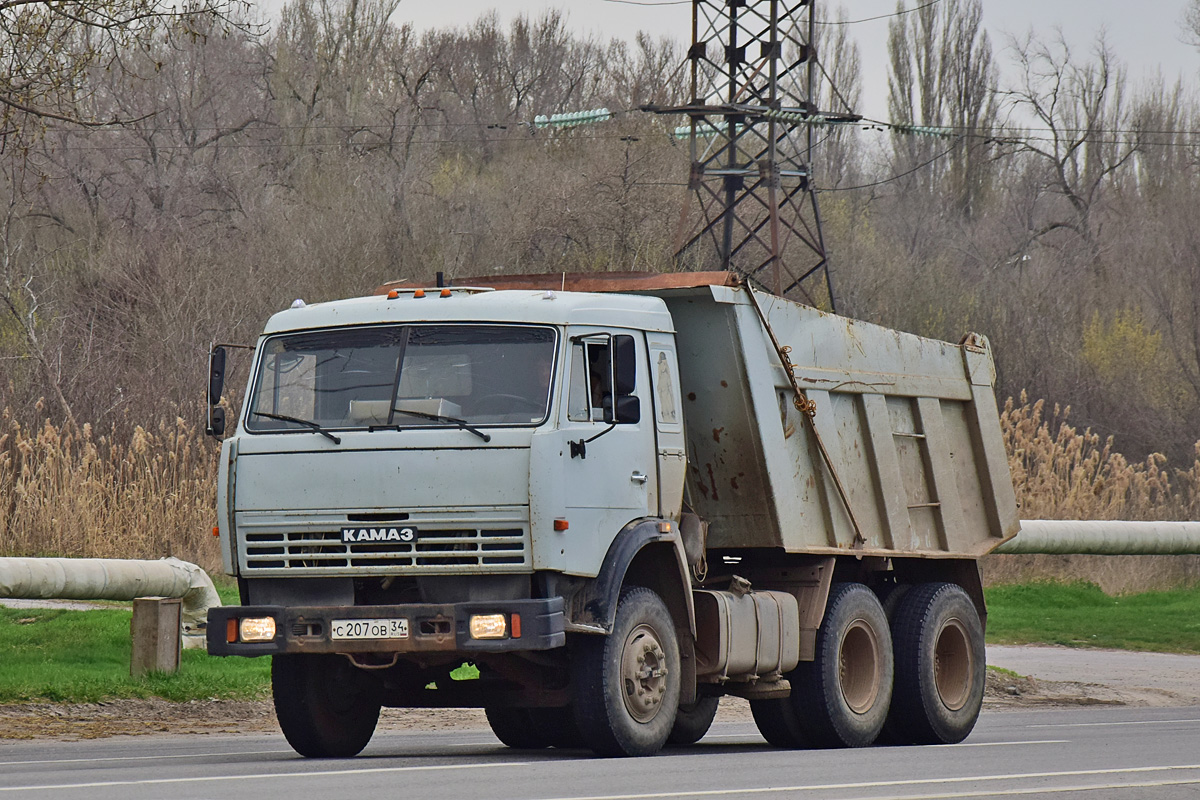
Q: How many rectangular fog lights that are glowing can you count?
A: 2